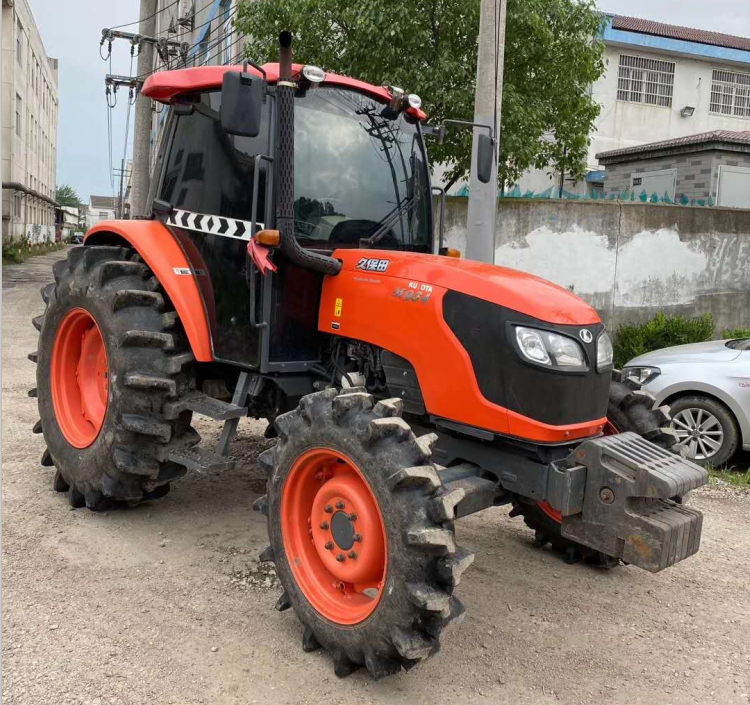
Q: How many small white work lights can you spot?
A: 2